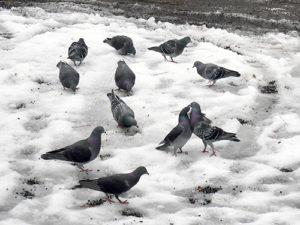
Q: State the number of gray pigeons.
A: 11